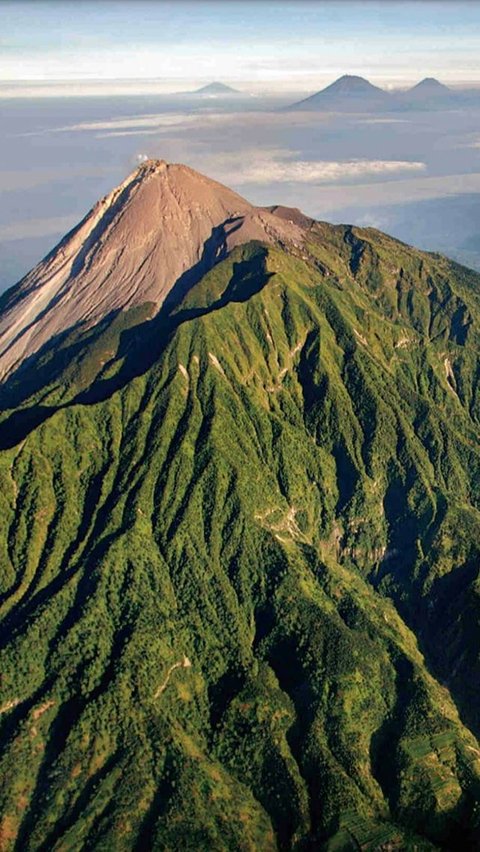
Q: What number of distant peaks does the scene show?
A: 3